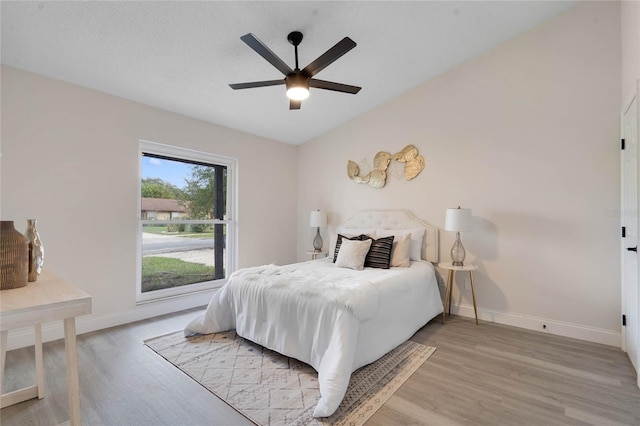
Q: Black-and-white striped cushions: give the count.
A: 2